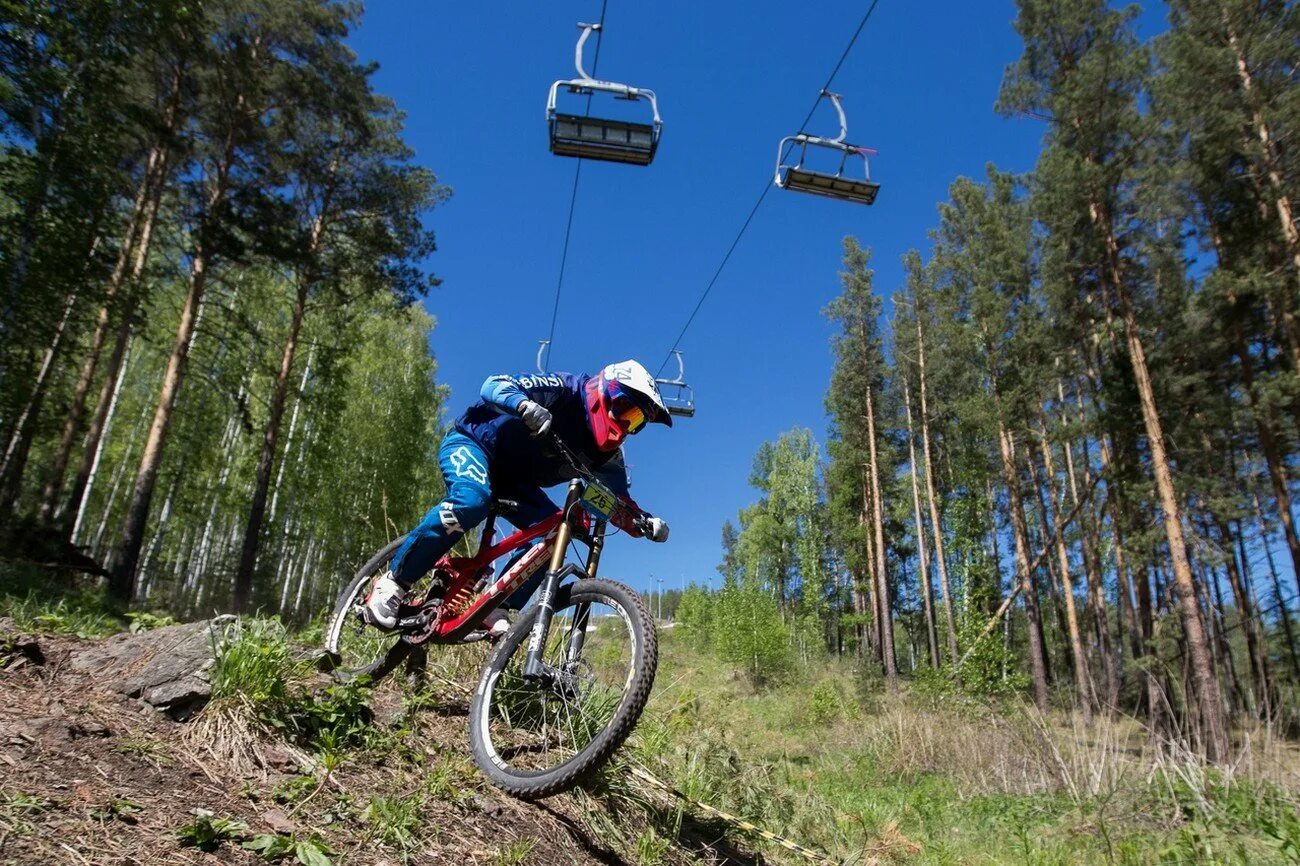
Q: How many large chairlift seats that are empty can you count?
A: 2